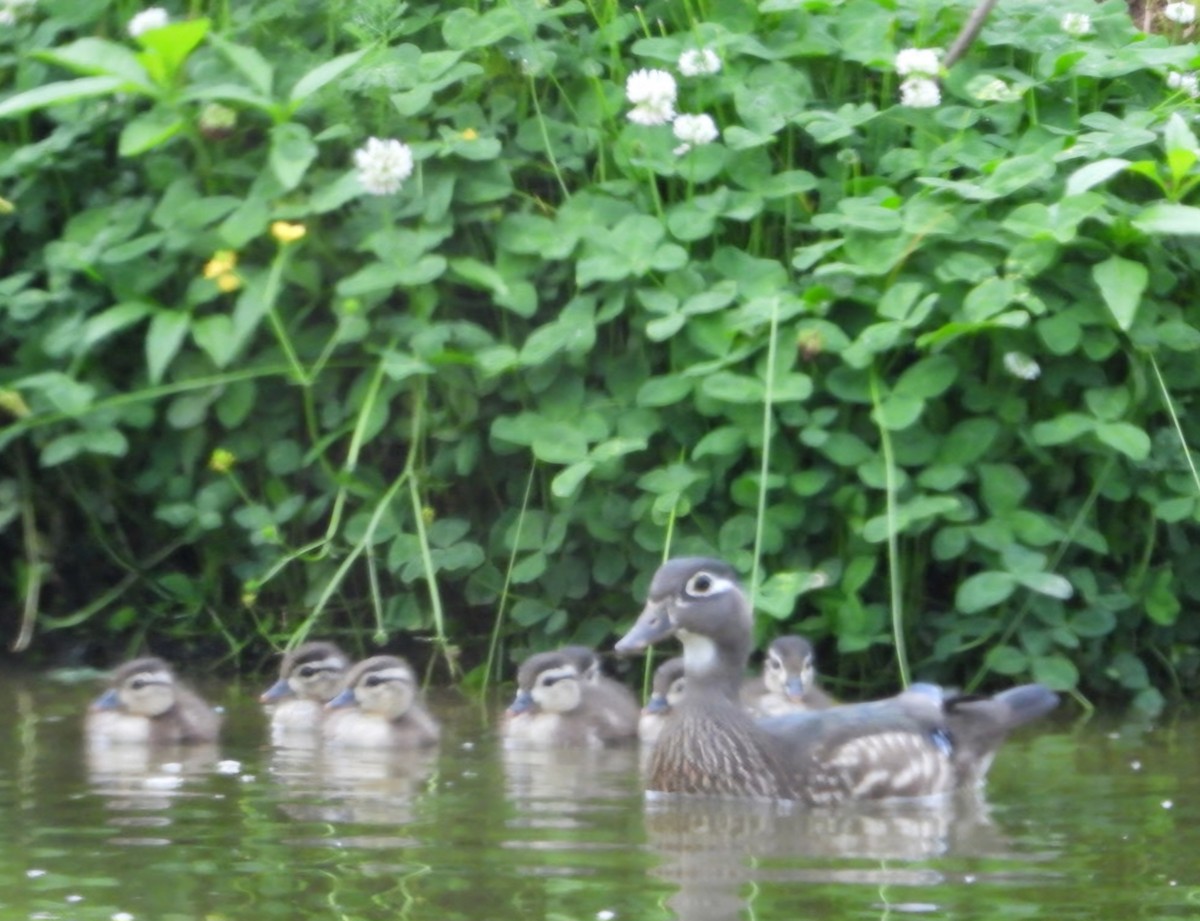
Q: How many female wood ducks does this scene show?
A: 1